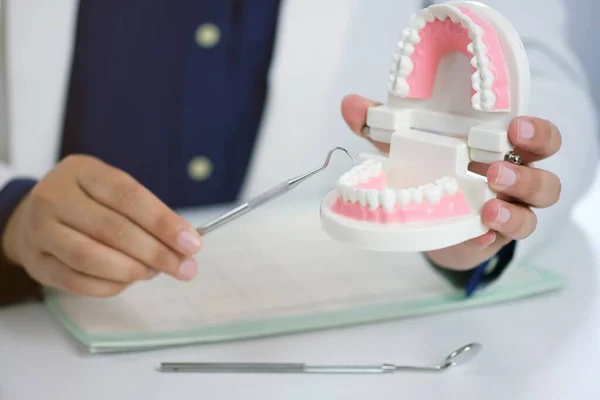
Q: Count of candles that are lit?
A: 0